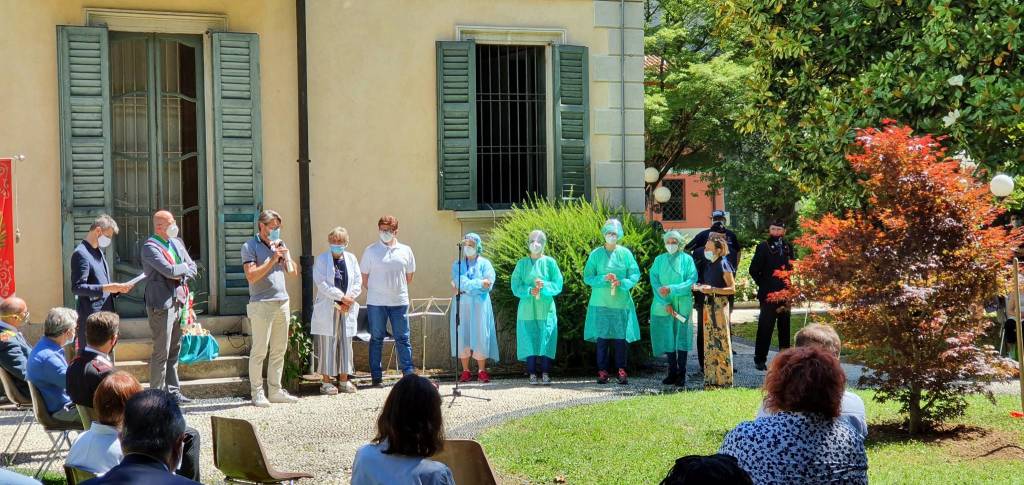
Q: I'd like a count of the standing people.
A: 12